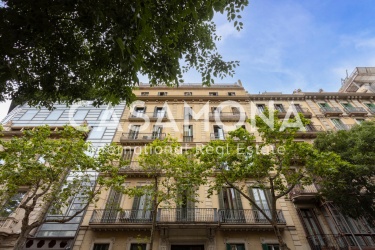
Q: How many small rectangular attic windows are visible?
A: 5